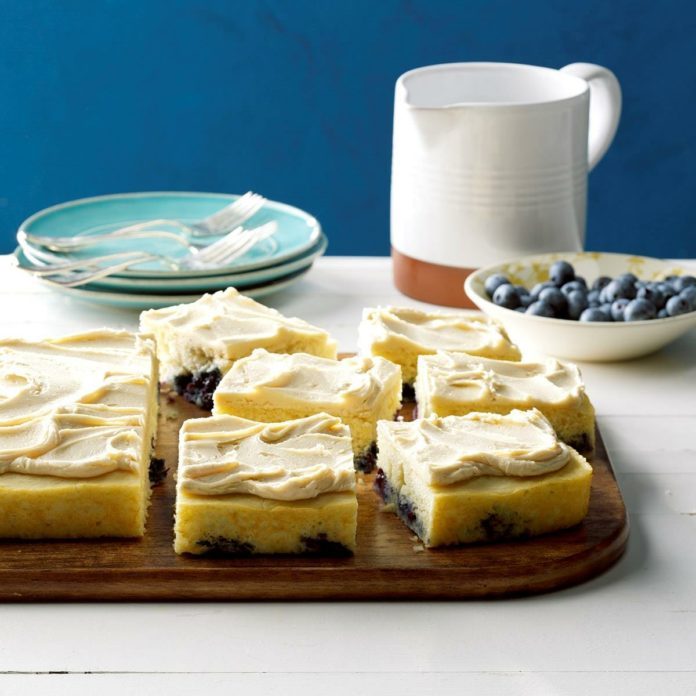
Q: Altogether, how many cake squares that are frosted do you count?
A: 6